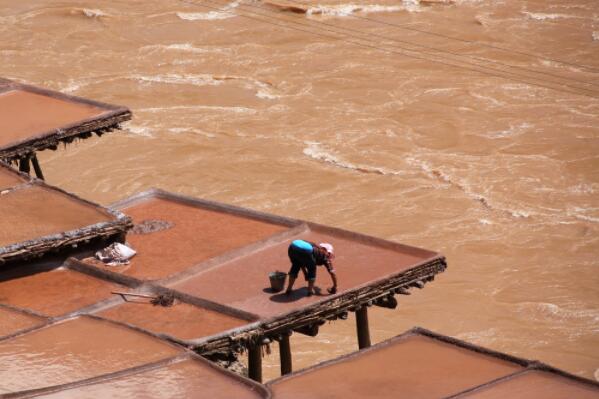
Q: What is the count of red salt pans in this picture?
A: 12